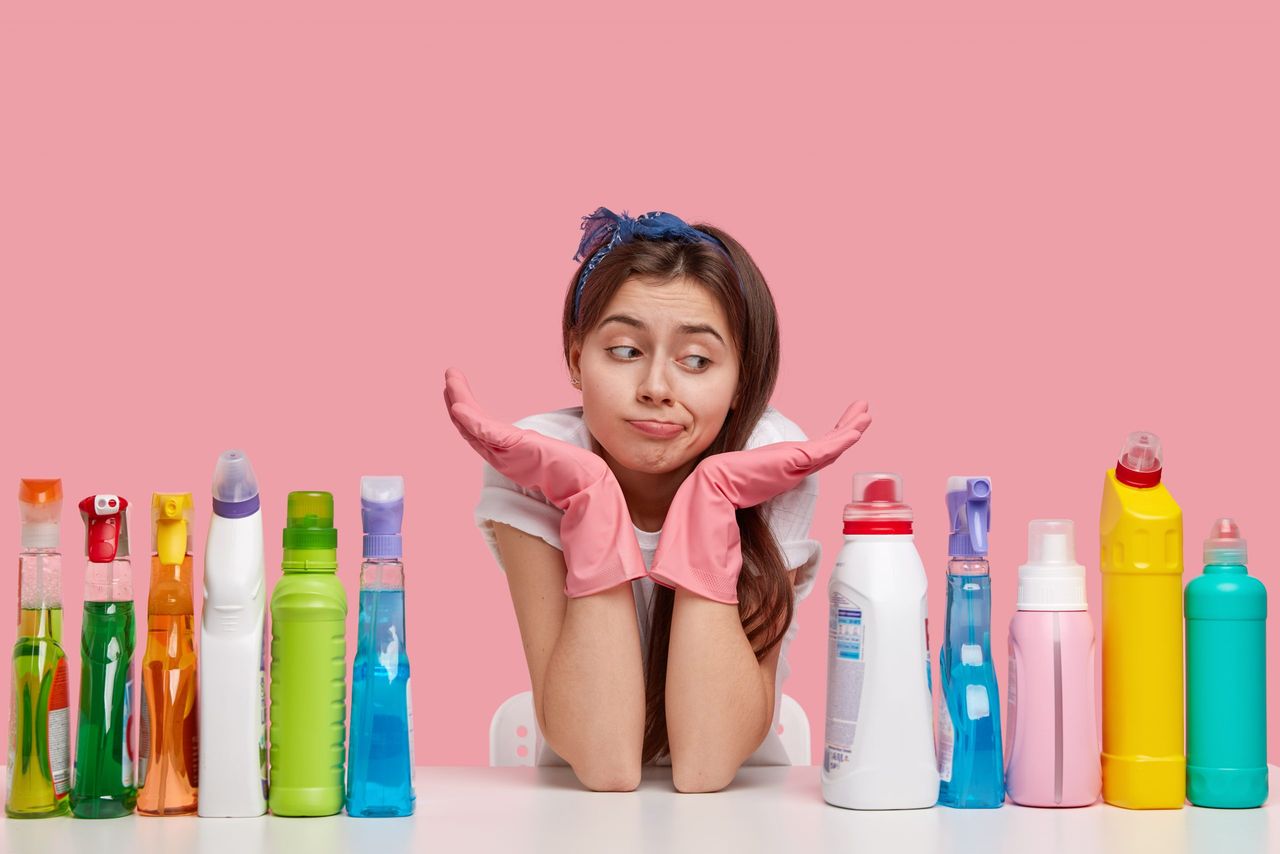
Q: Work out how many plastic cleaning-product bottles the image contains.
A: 11